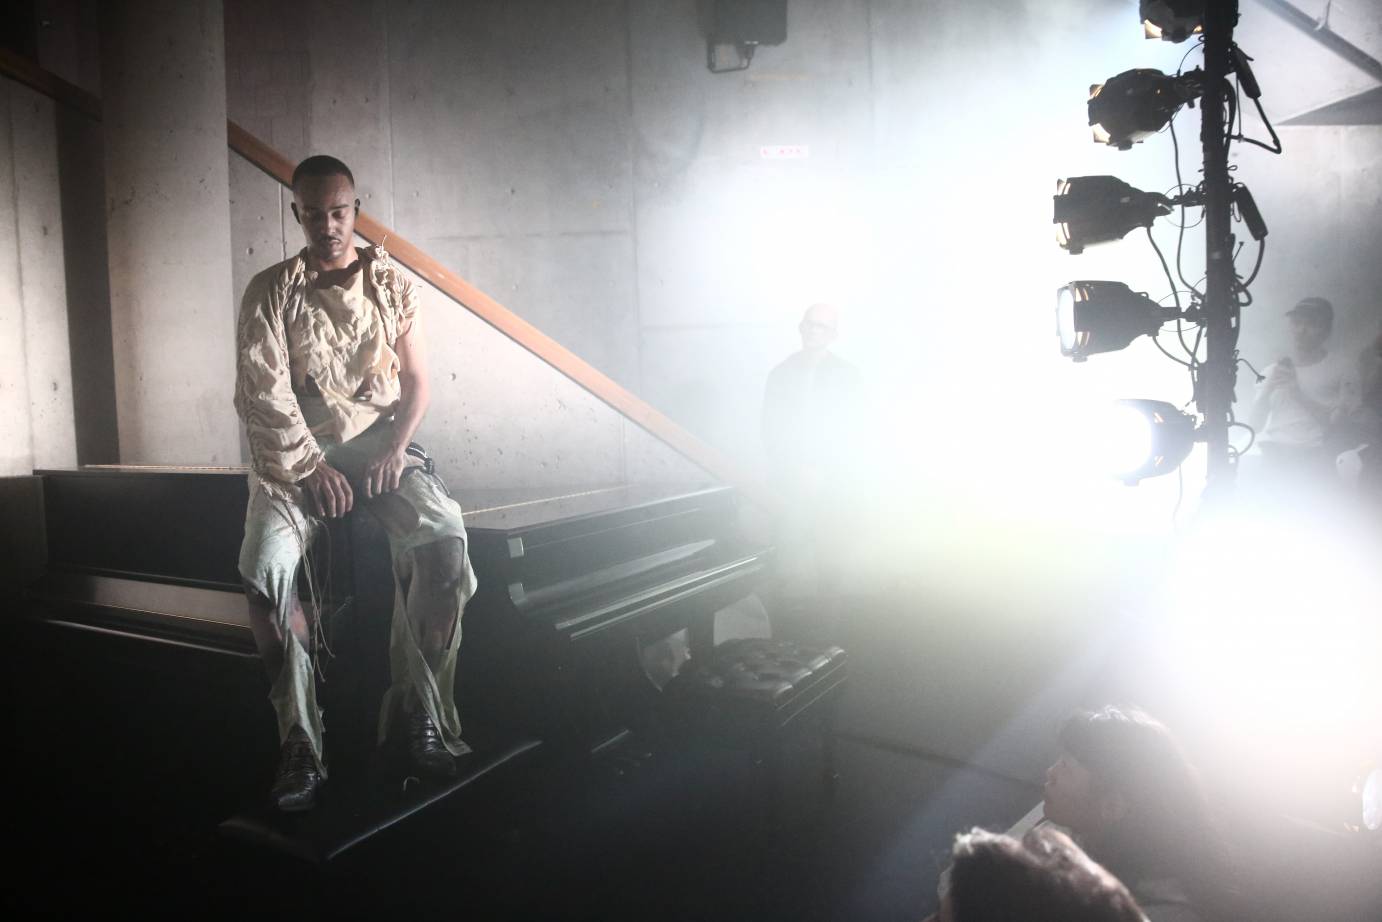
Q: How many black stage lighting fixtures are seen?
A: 5